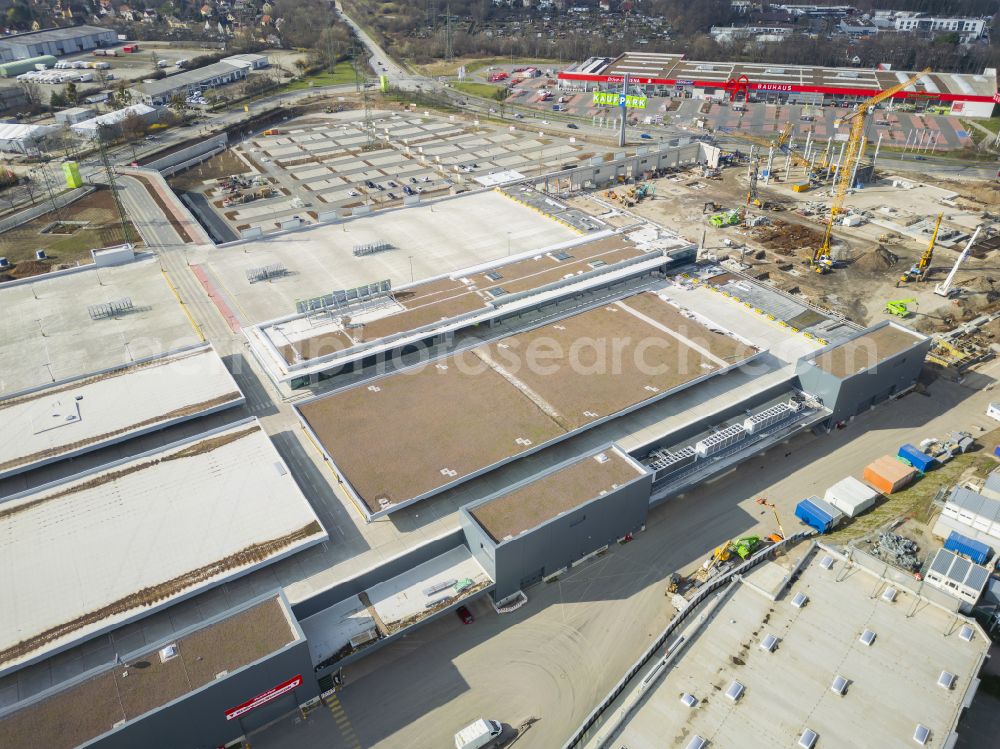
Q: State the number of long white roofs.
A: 2